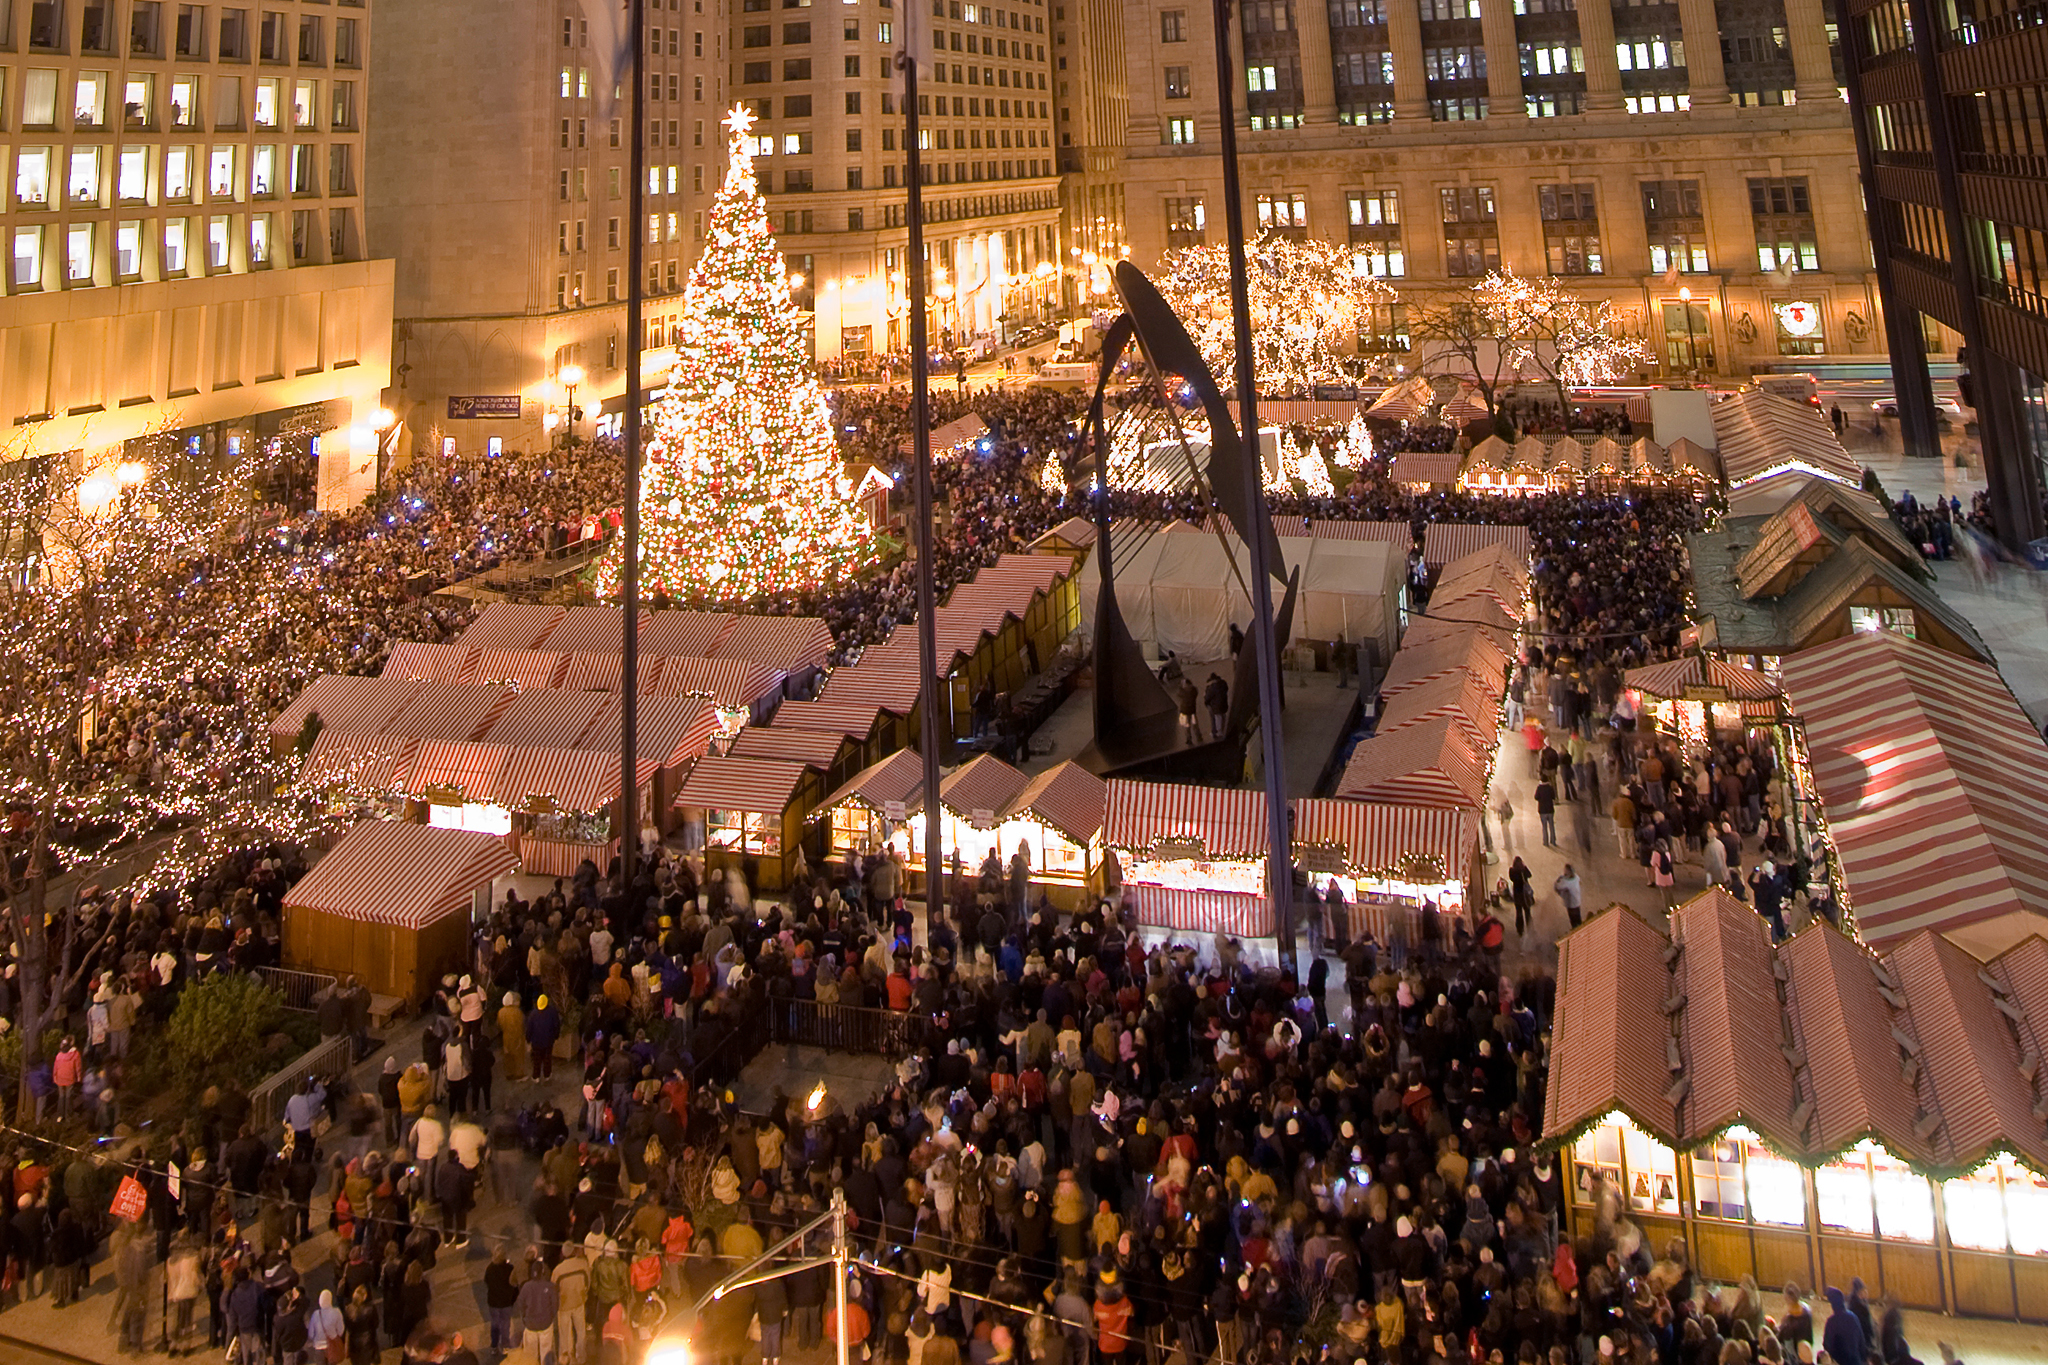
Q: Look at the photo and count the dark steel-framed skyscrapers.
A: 1